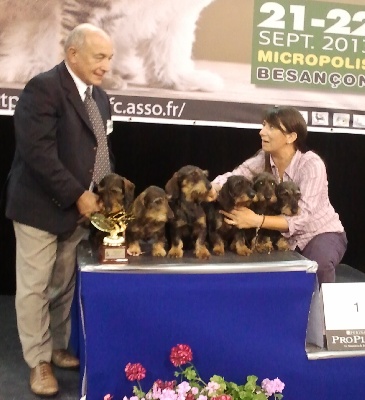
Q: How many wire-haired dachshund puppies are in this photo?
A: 6